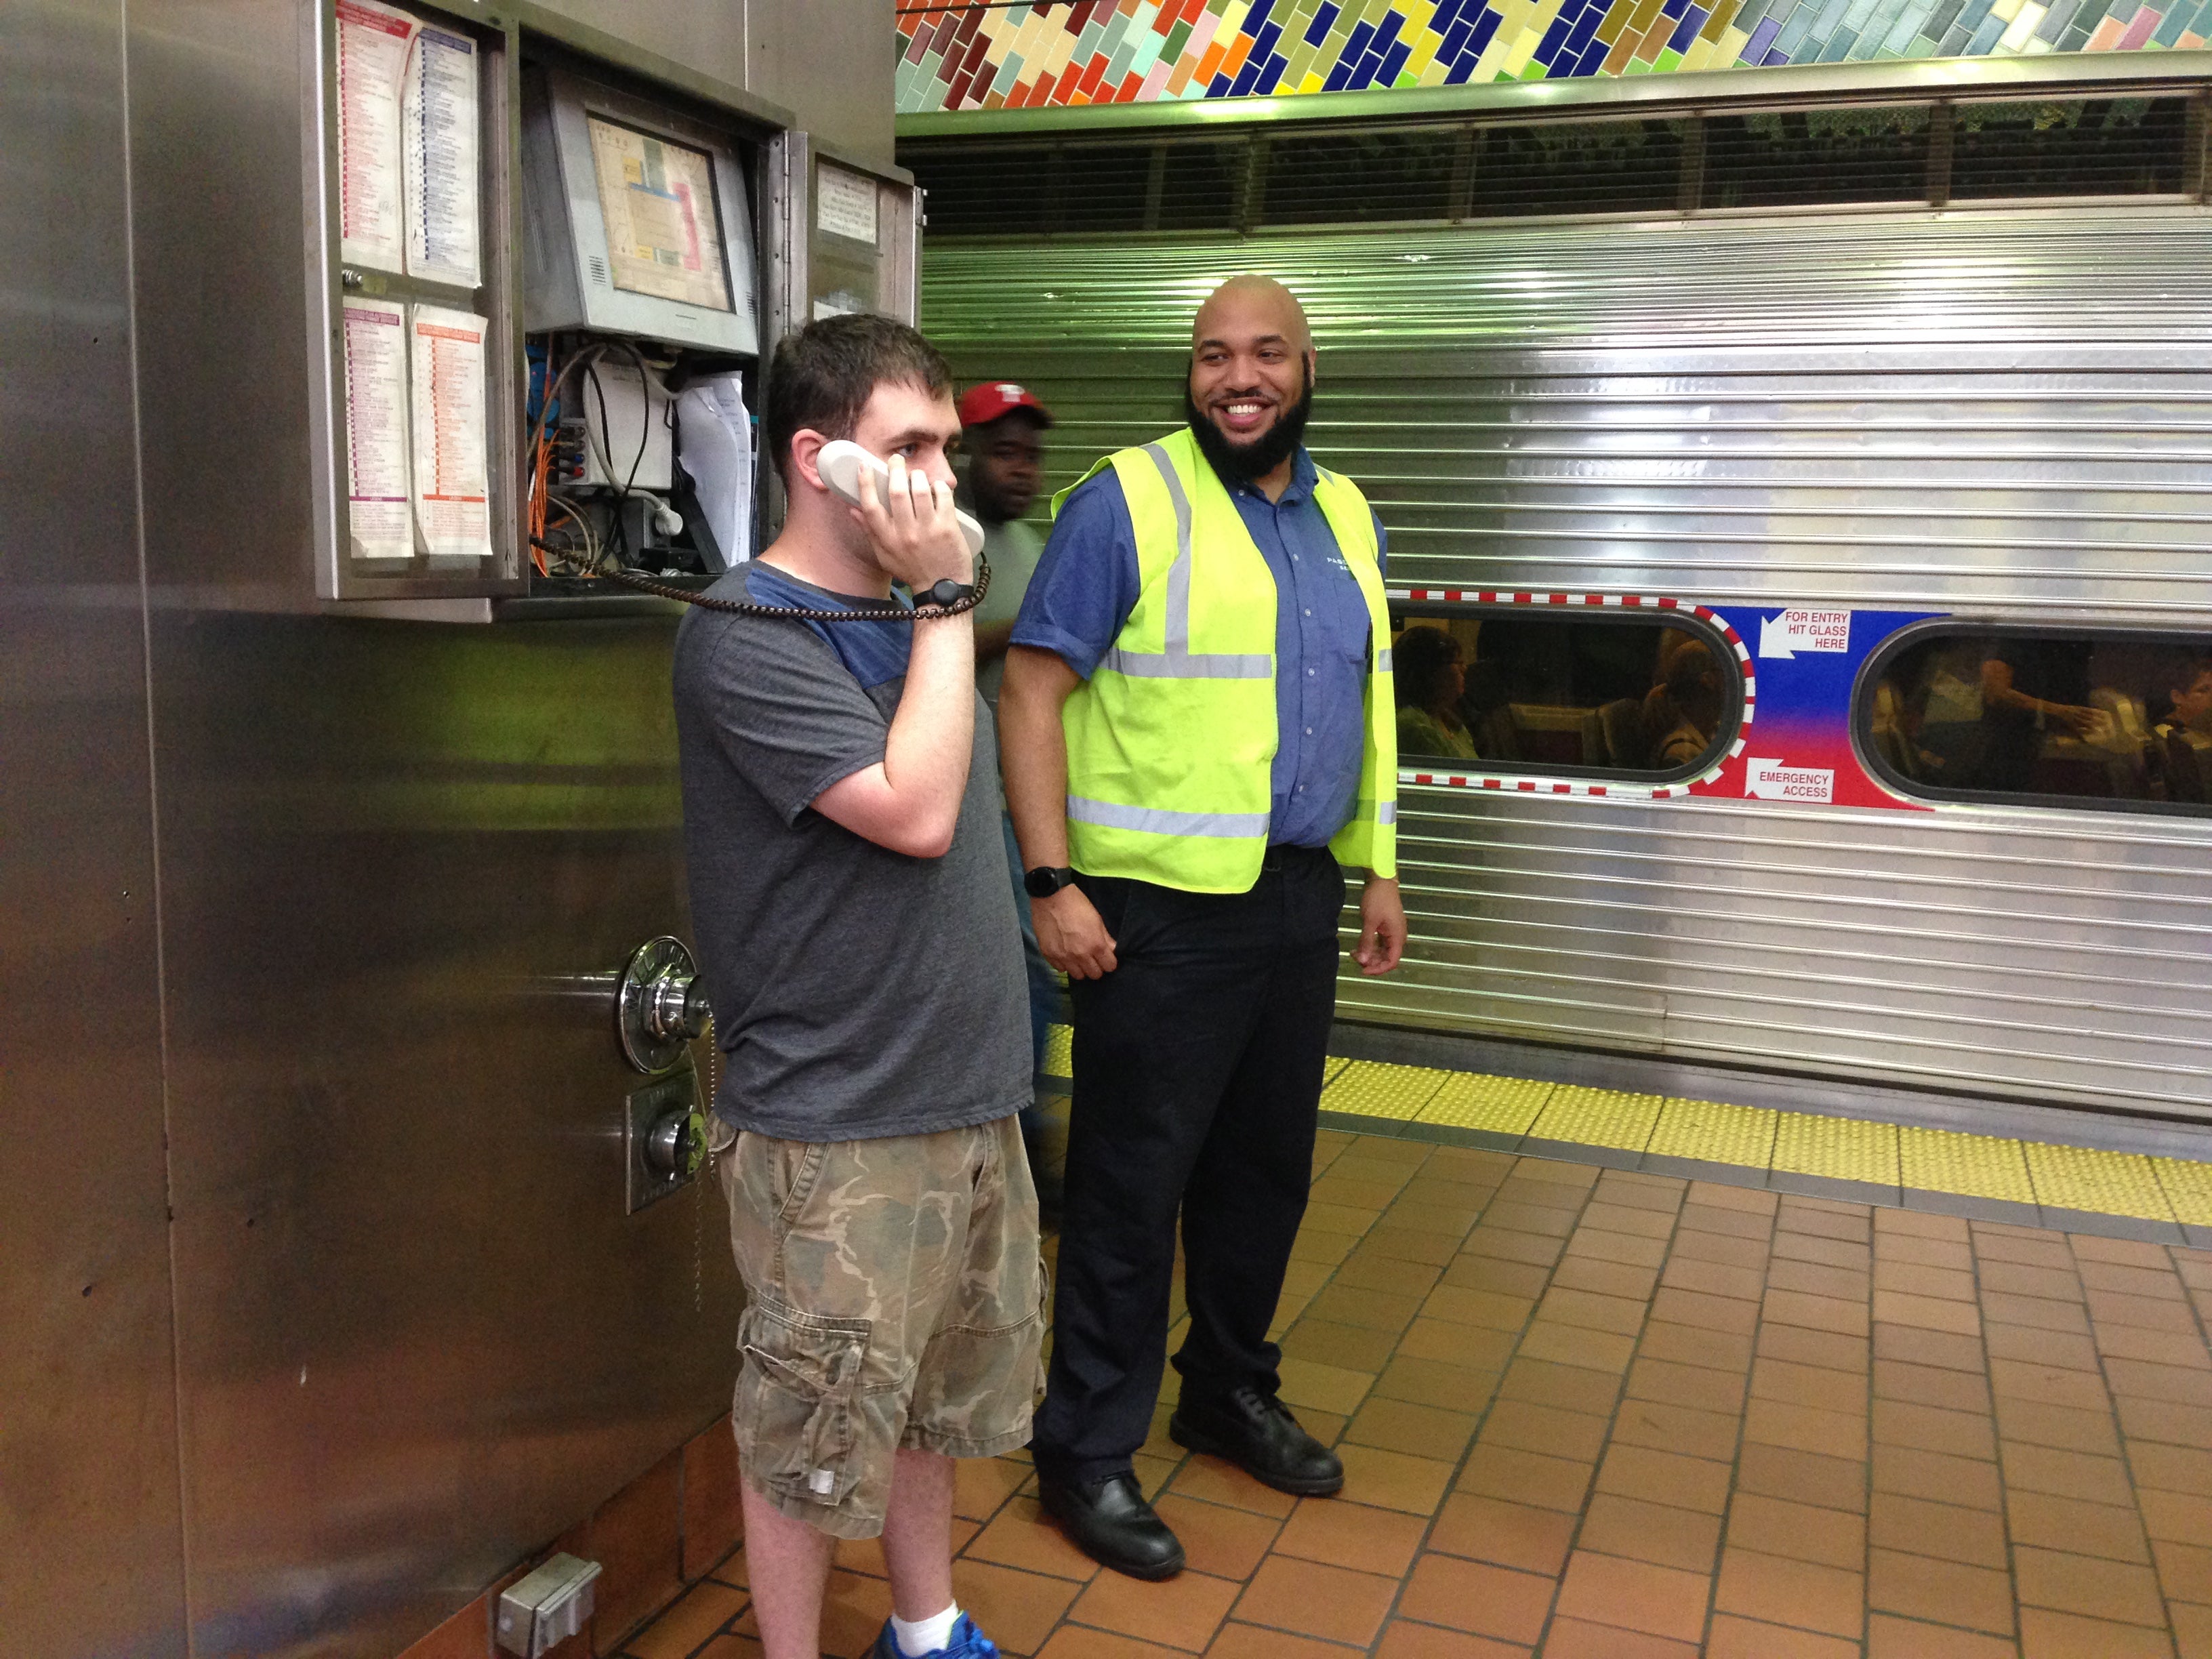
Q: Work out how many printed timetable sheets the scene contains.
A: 4